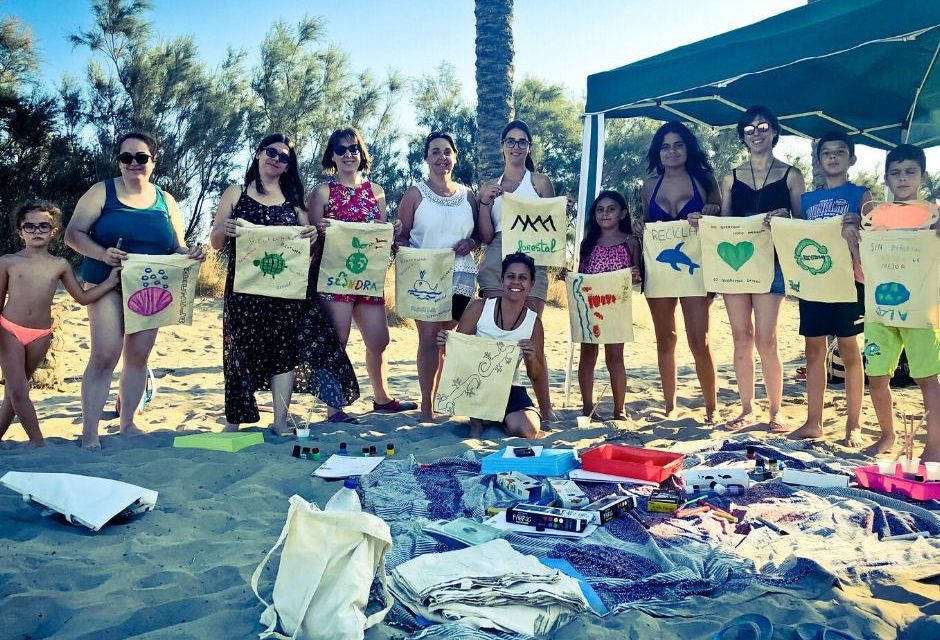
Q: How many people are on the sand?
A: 12